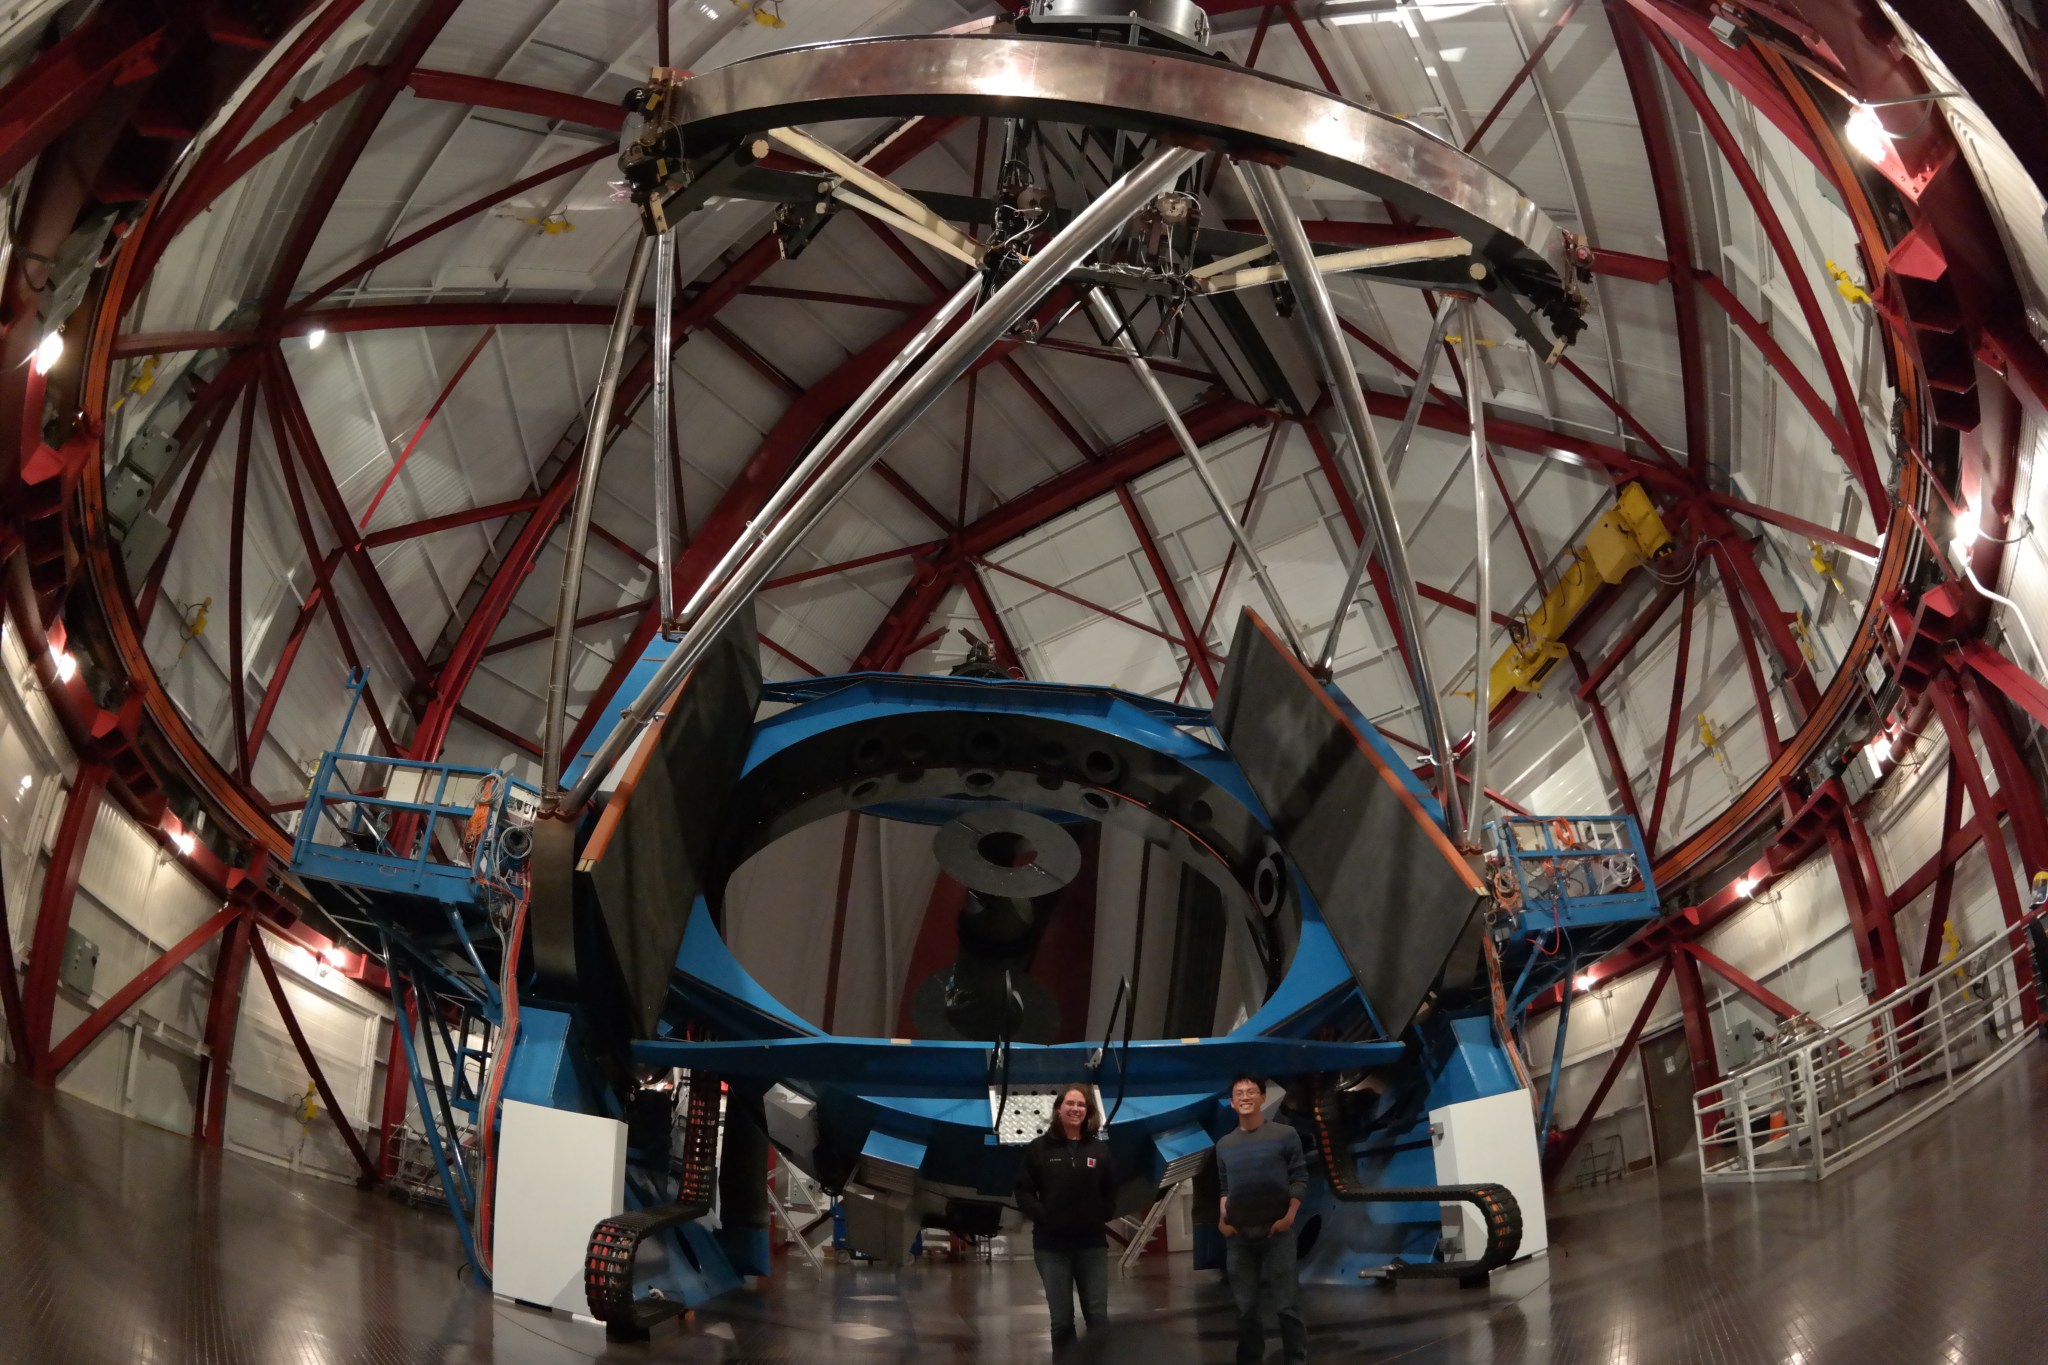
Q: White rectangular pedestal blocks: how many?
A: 2